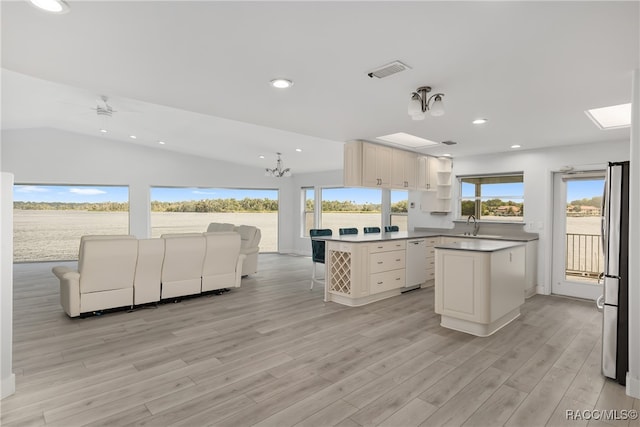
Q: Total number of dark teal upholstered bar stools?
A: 4